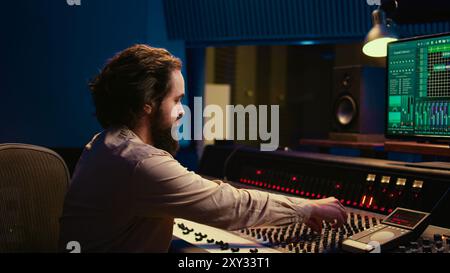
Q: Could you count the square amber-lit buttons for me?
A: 4